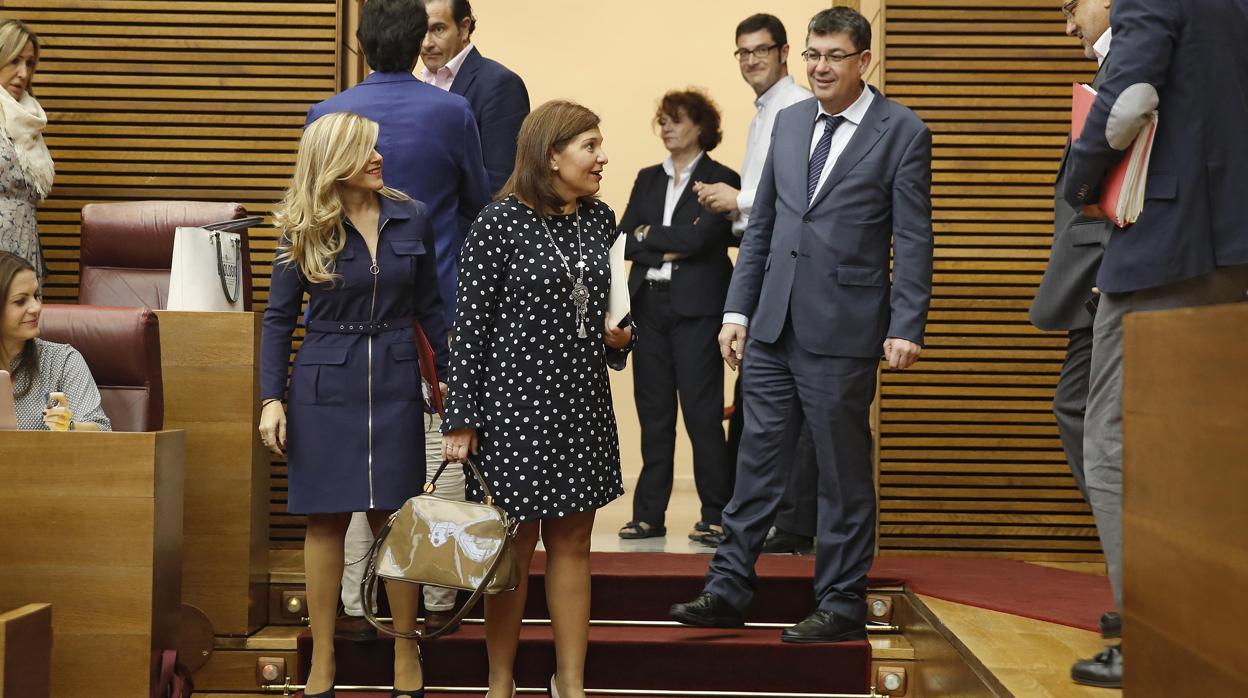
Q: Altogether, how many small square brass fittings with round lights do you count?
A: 4